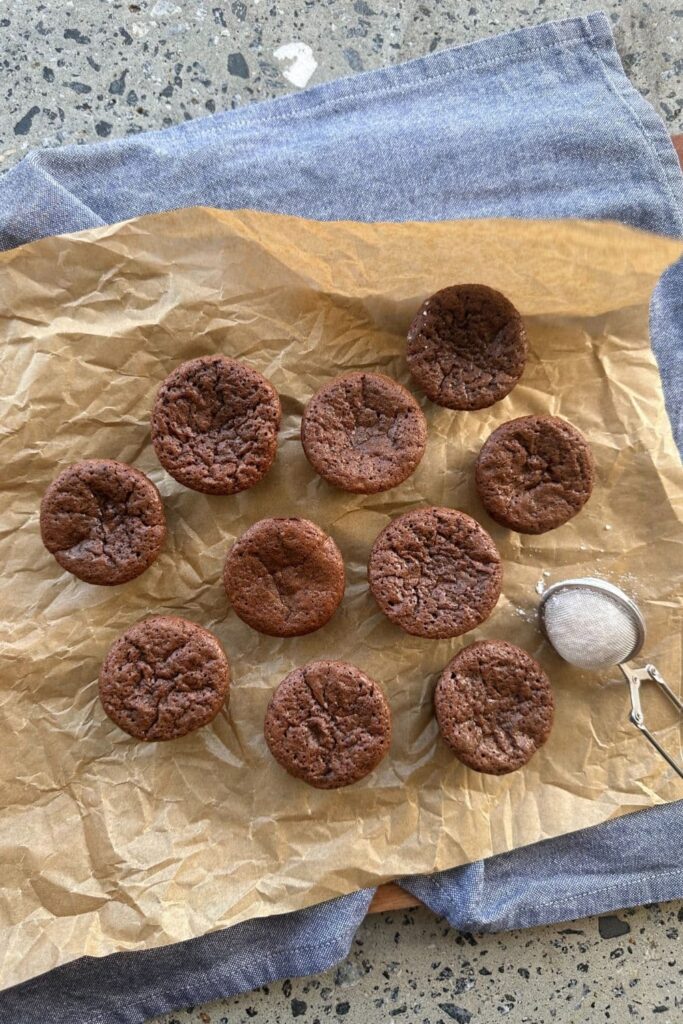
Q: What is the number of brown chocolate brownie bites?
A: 10